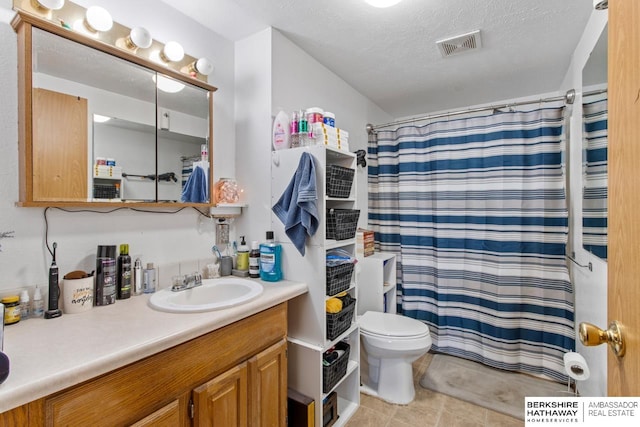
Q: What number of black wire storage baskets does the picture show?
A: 5